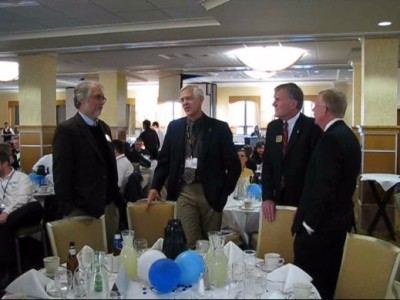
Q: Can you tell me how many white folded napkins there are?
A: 5